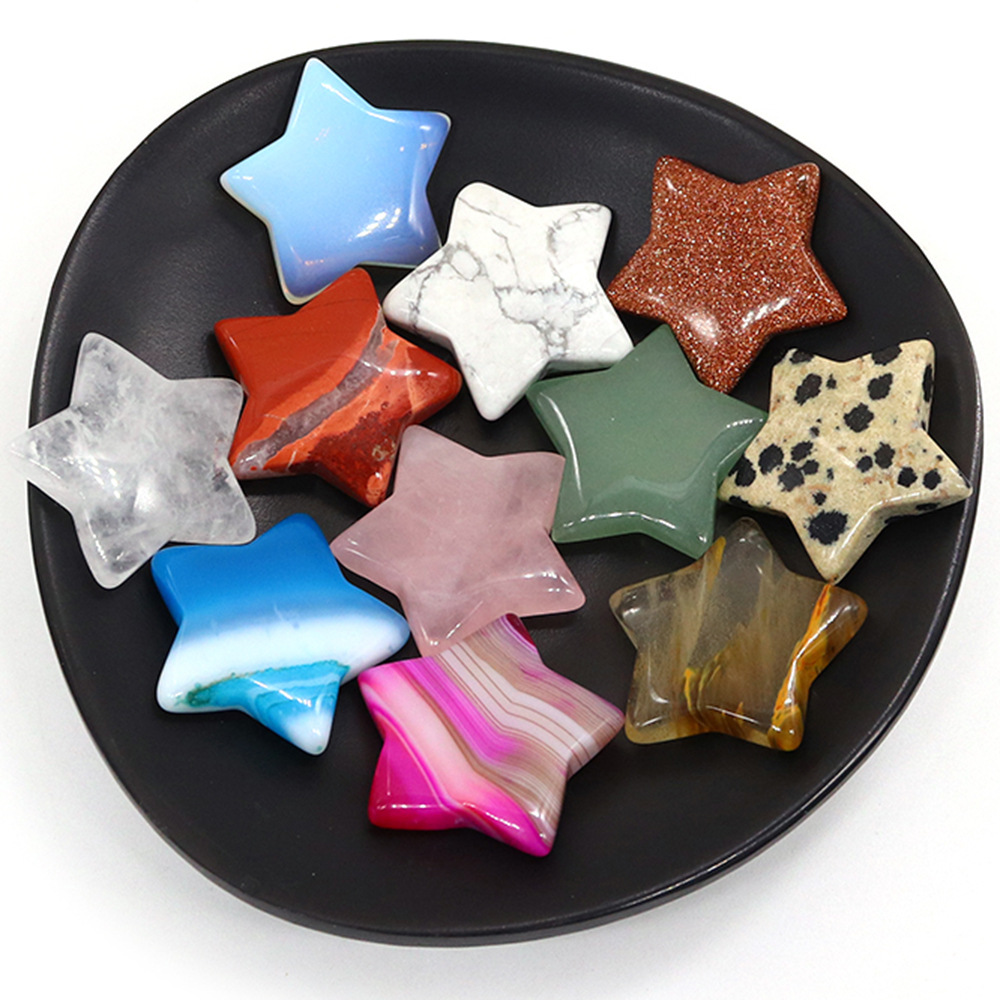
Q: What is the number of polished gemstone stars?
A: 11